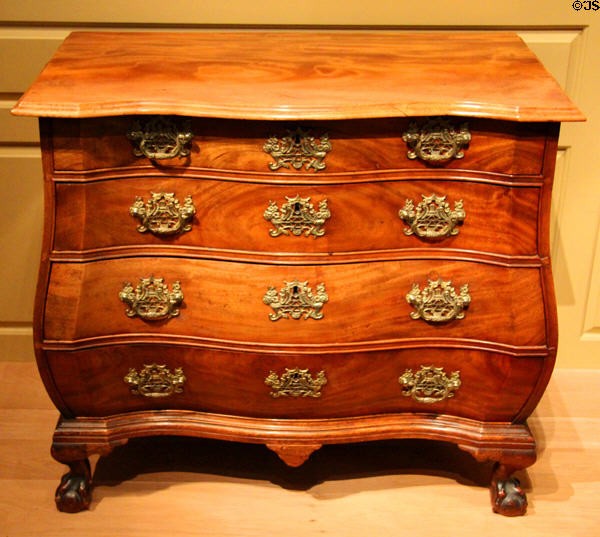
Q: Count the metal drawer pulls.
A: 8